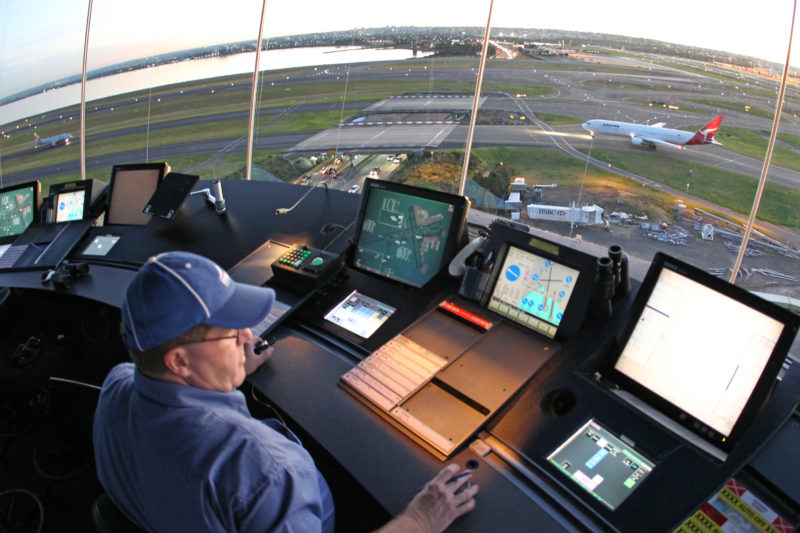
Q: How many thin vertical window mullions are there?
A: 4